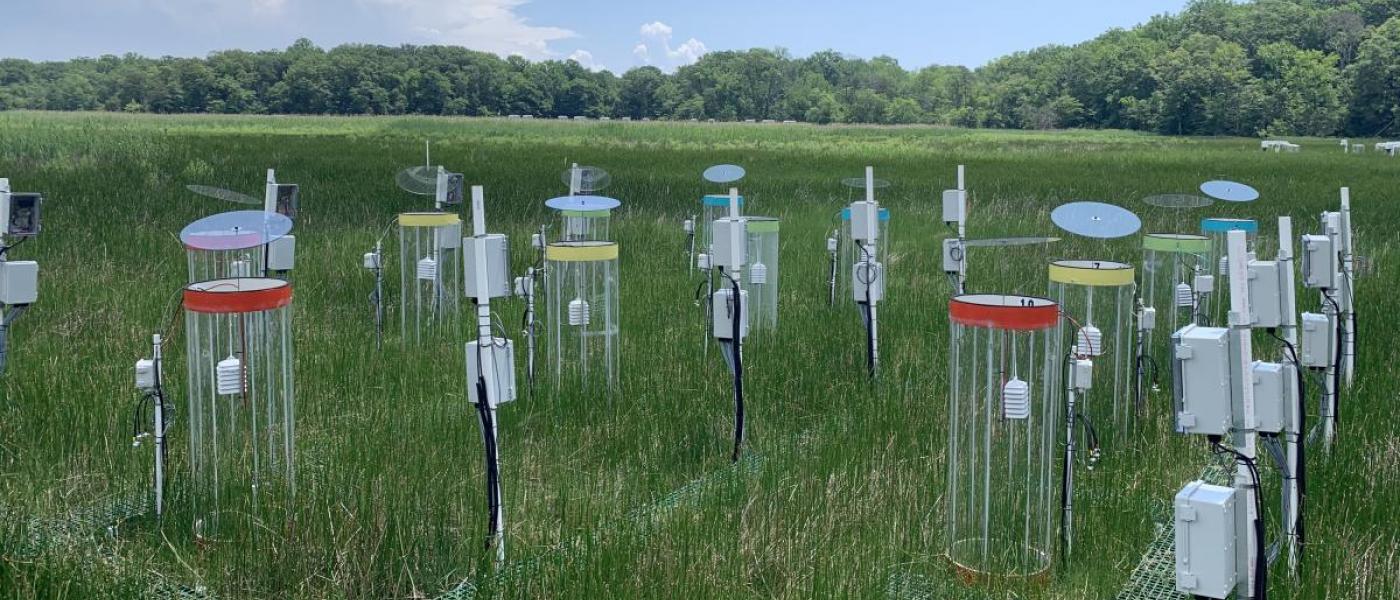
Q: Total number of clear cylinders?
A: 12